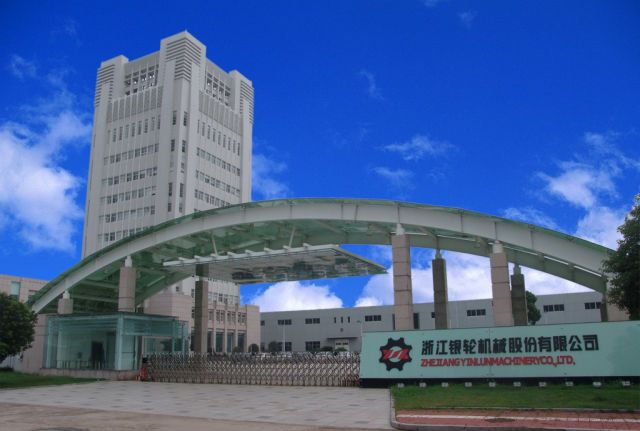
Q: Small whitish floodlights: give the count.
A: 10